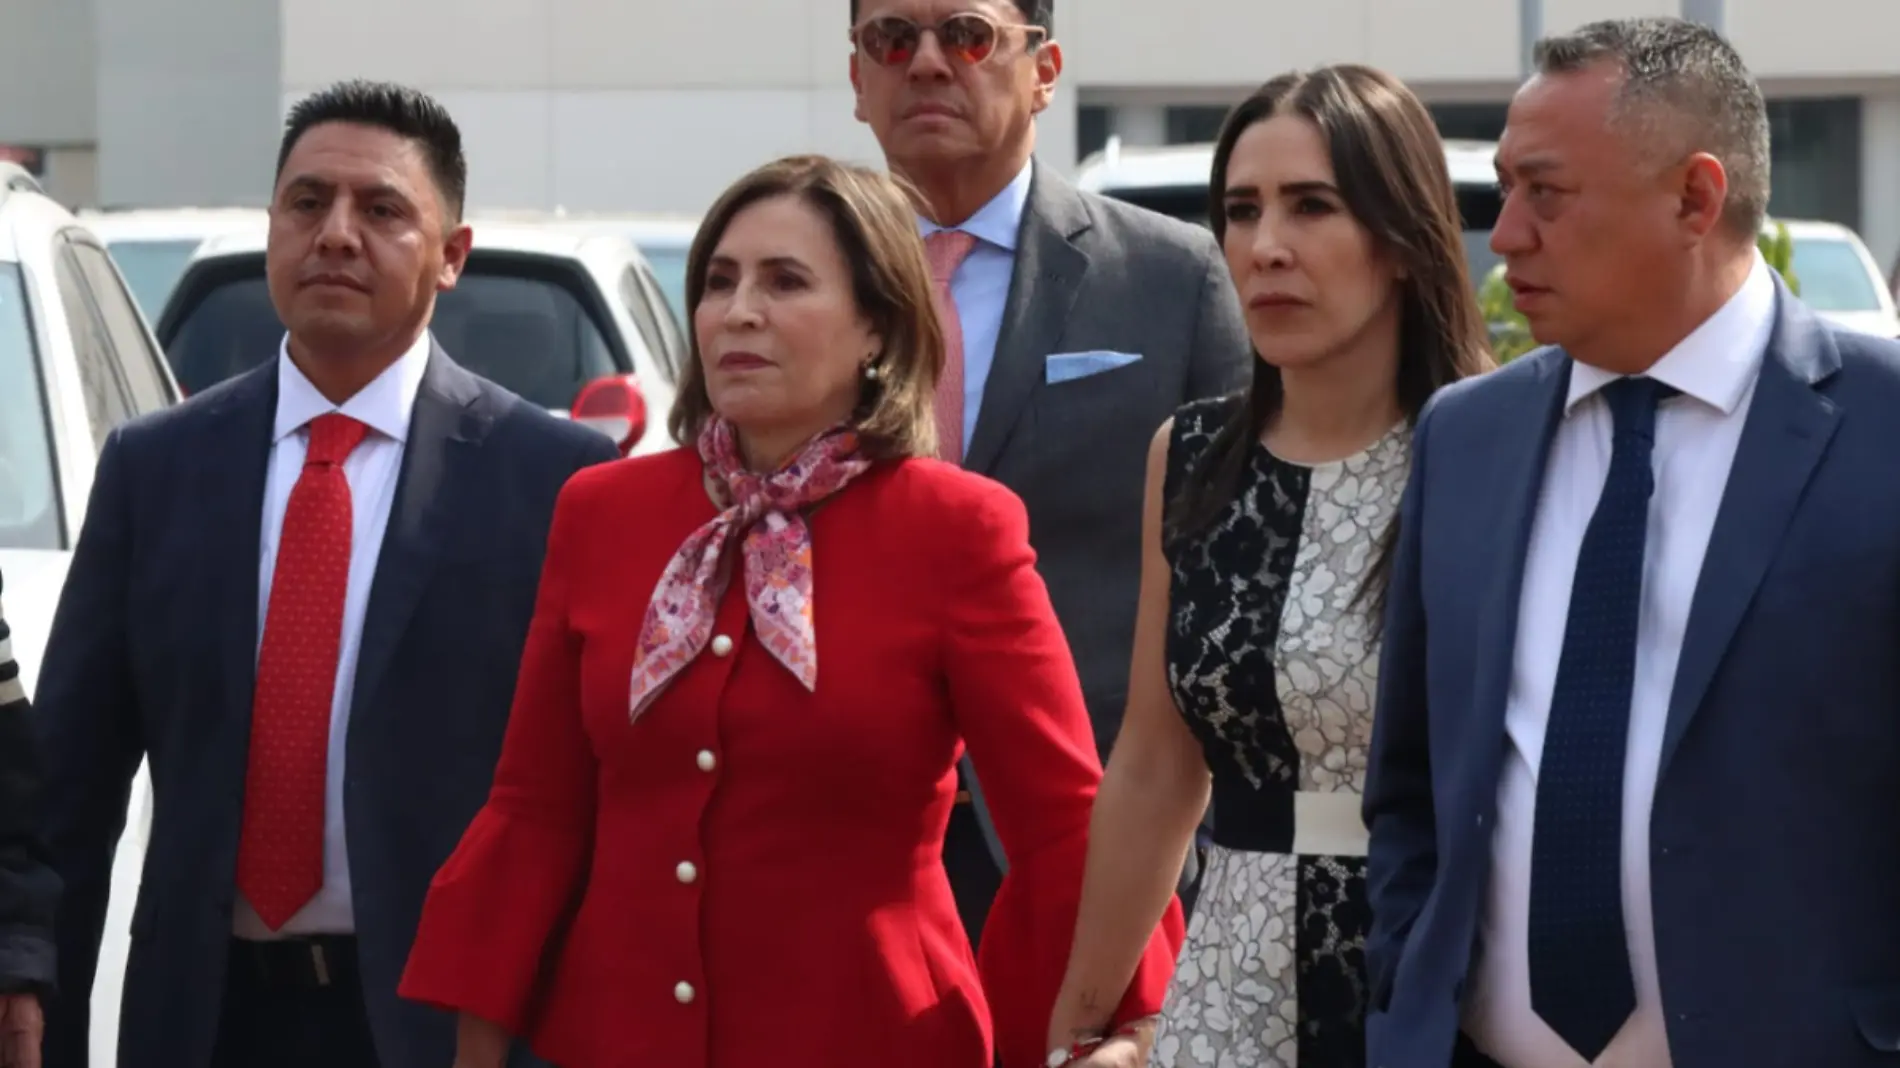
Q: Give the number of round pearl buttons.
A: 4